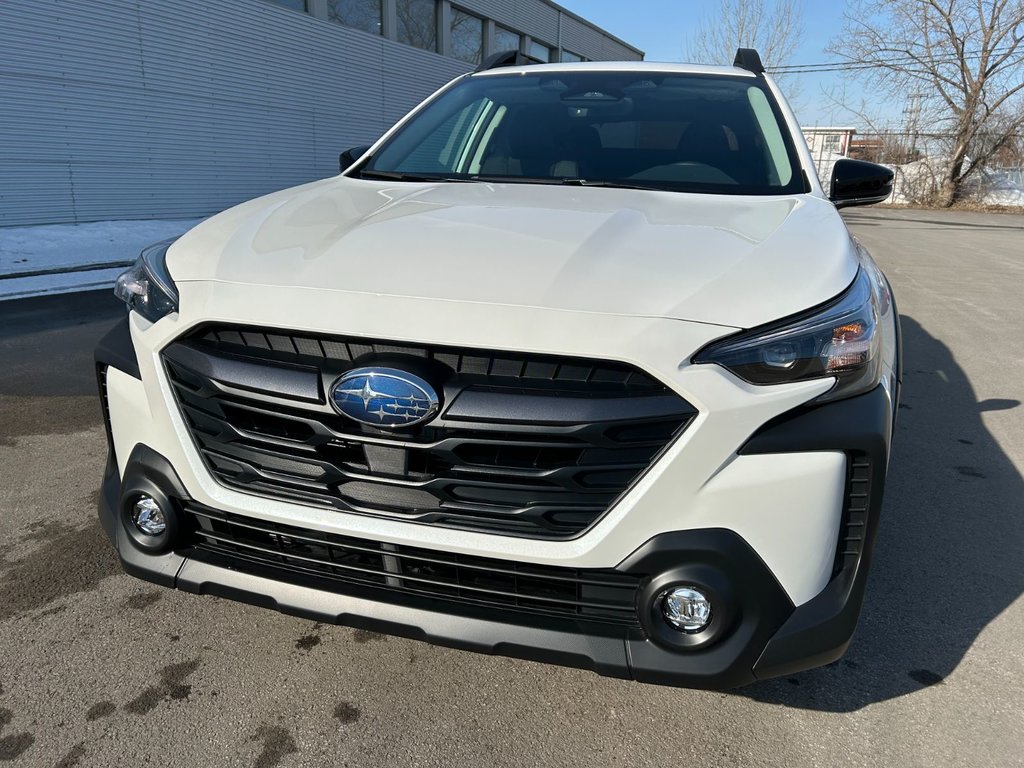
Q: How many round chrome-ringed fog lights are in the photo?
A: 2